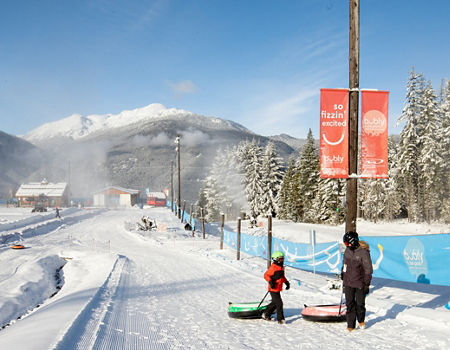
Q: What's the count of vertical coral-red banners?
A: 2